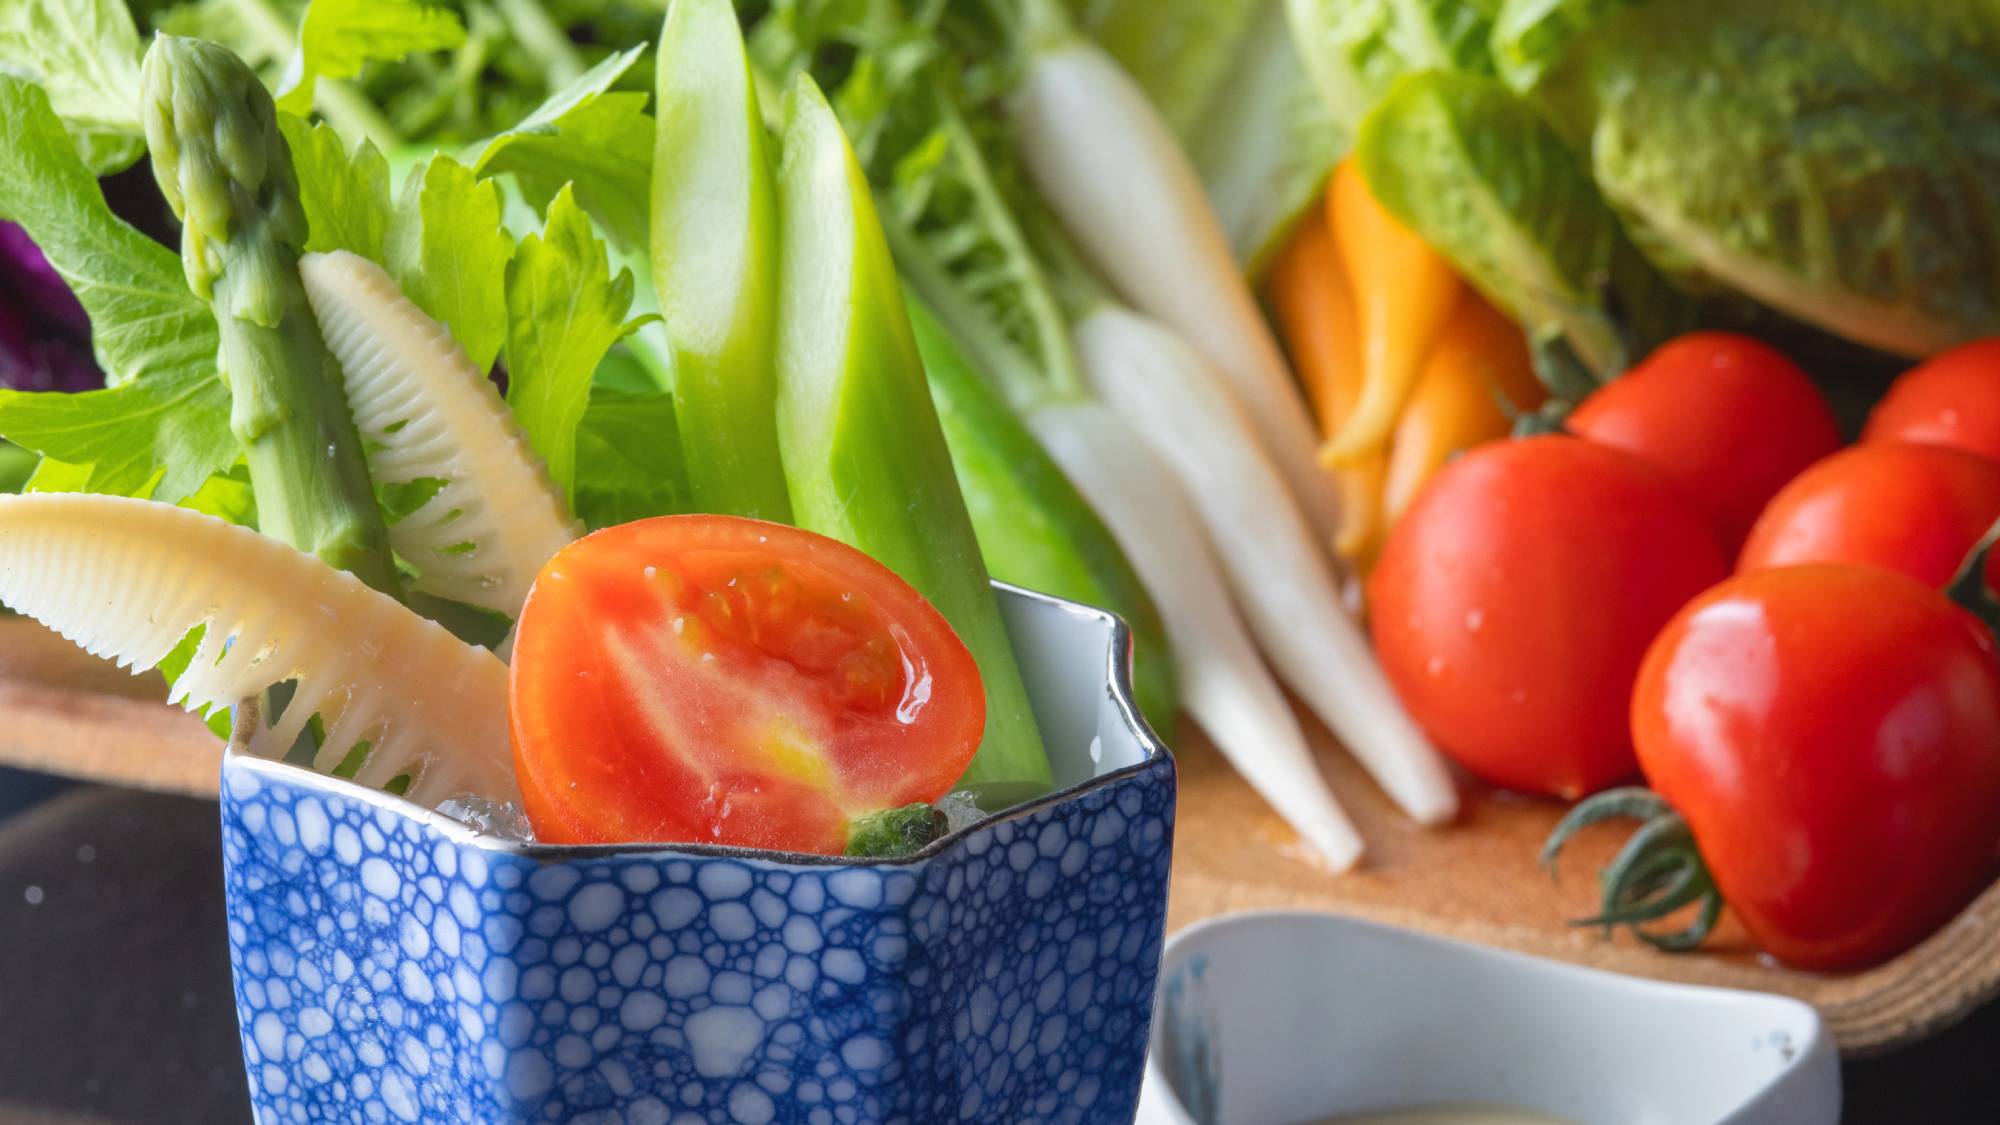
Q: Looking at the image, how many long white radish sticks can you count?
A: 3